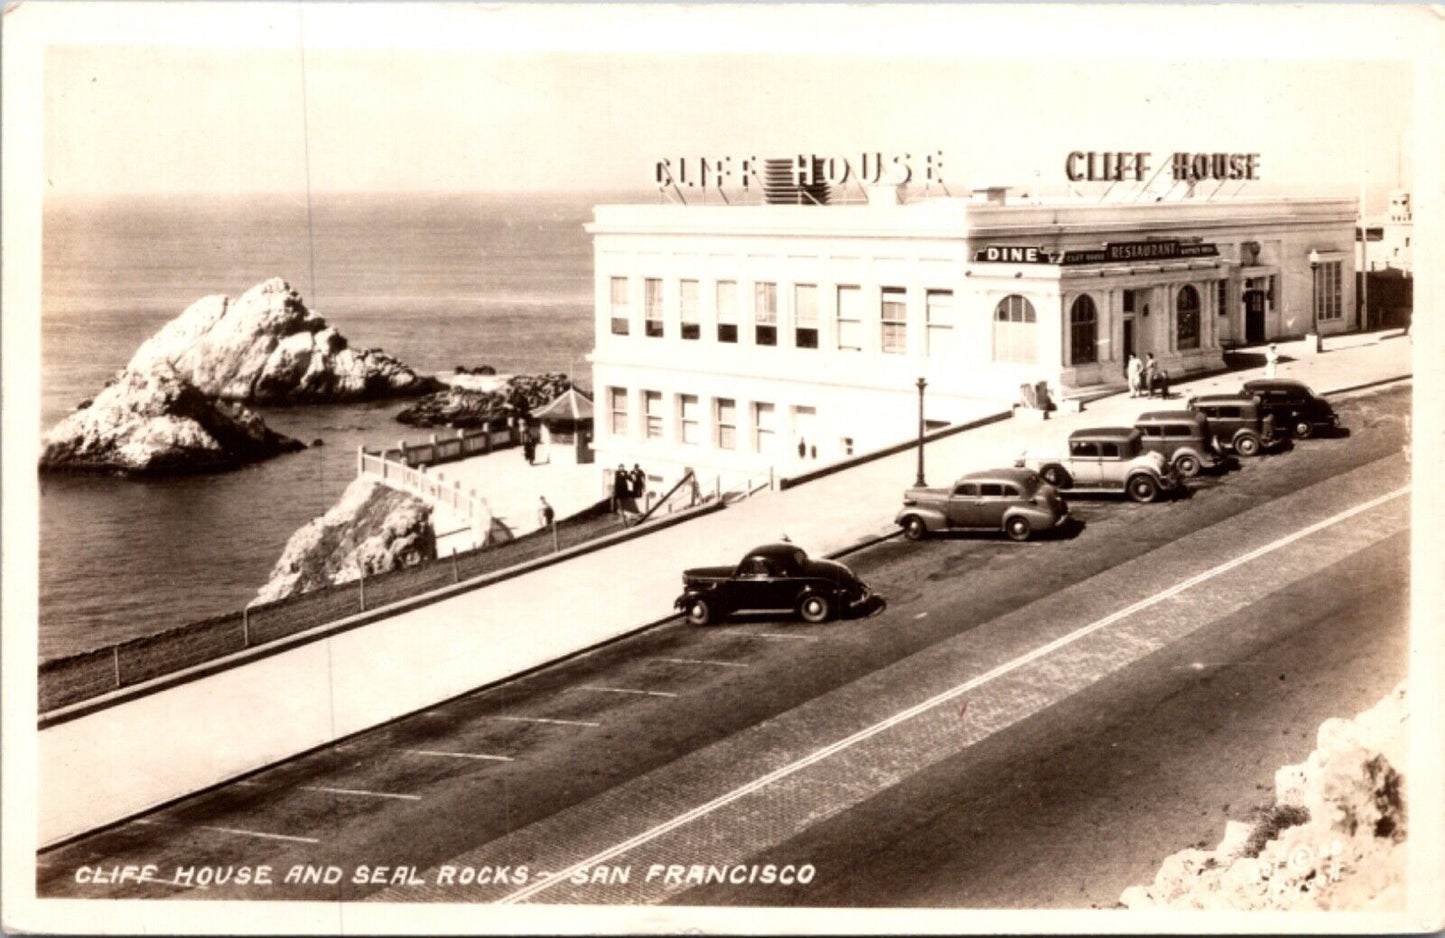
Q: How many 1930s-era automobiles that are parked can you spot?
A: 6